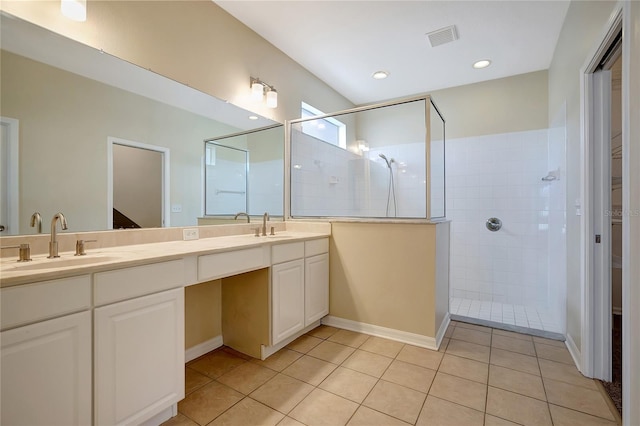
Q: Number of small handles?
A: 4